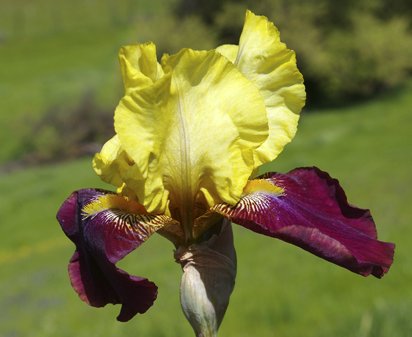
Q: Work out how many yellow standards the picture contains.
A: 3